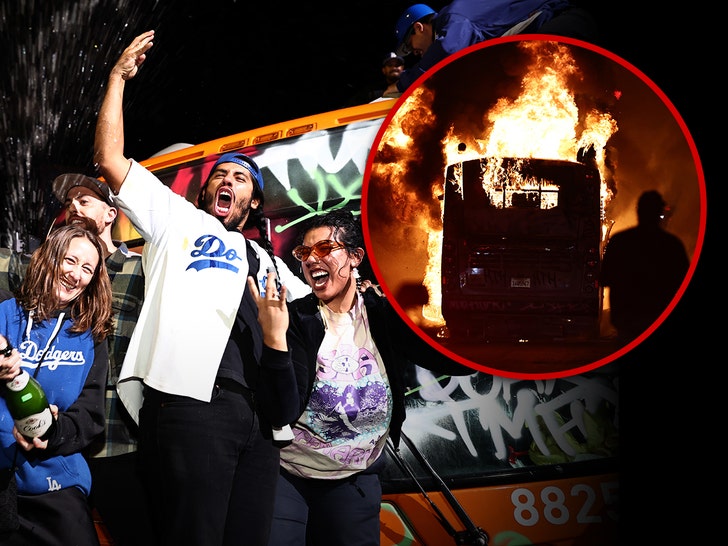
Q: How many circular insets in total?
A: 1